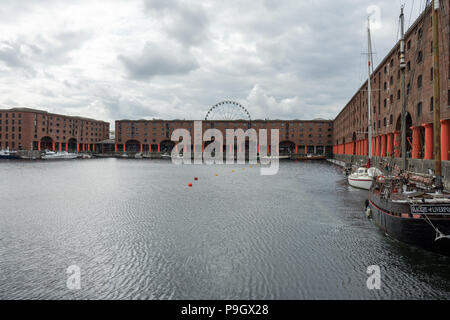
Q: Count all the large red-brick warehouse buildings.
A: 3